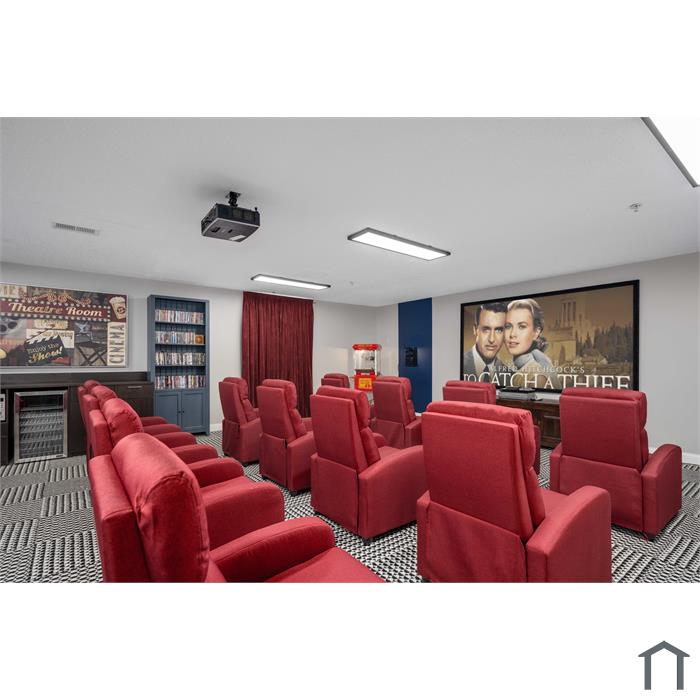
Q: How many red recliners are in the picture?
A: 12